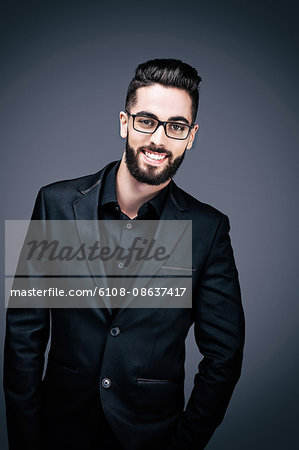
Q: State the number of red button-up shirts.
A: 0